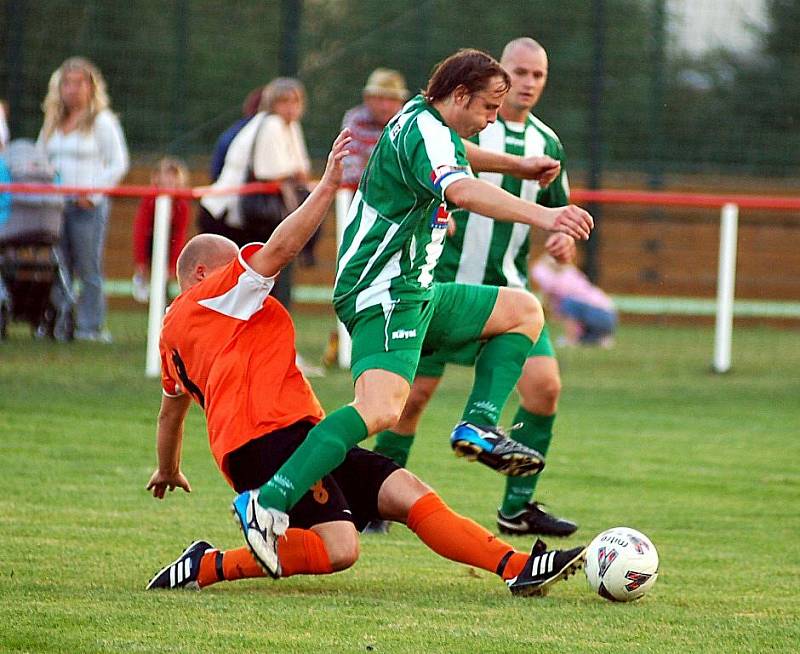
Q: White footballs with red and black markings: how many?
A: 1